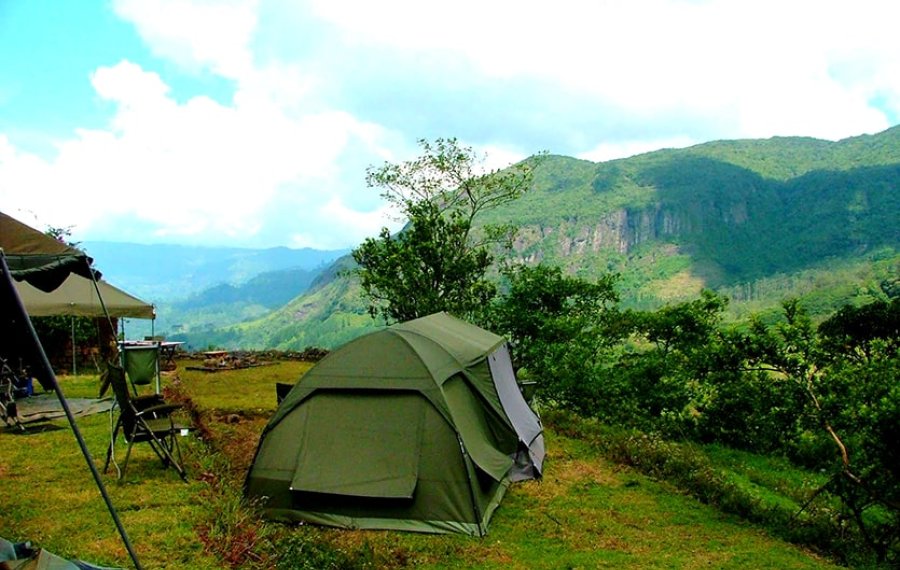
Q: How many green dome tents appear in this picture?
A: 1